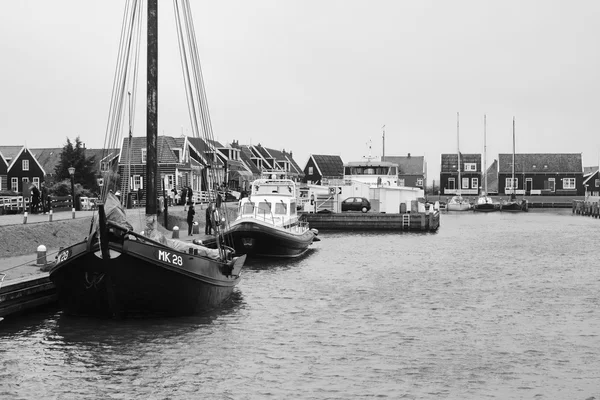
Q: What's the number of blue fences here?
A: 0